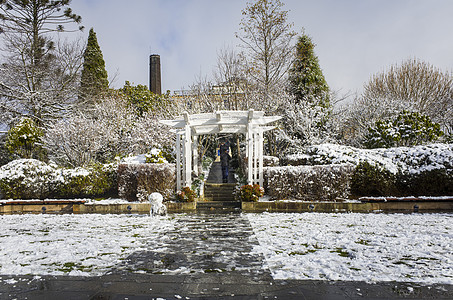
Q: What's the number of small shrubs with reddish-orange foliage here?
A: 2